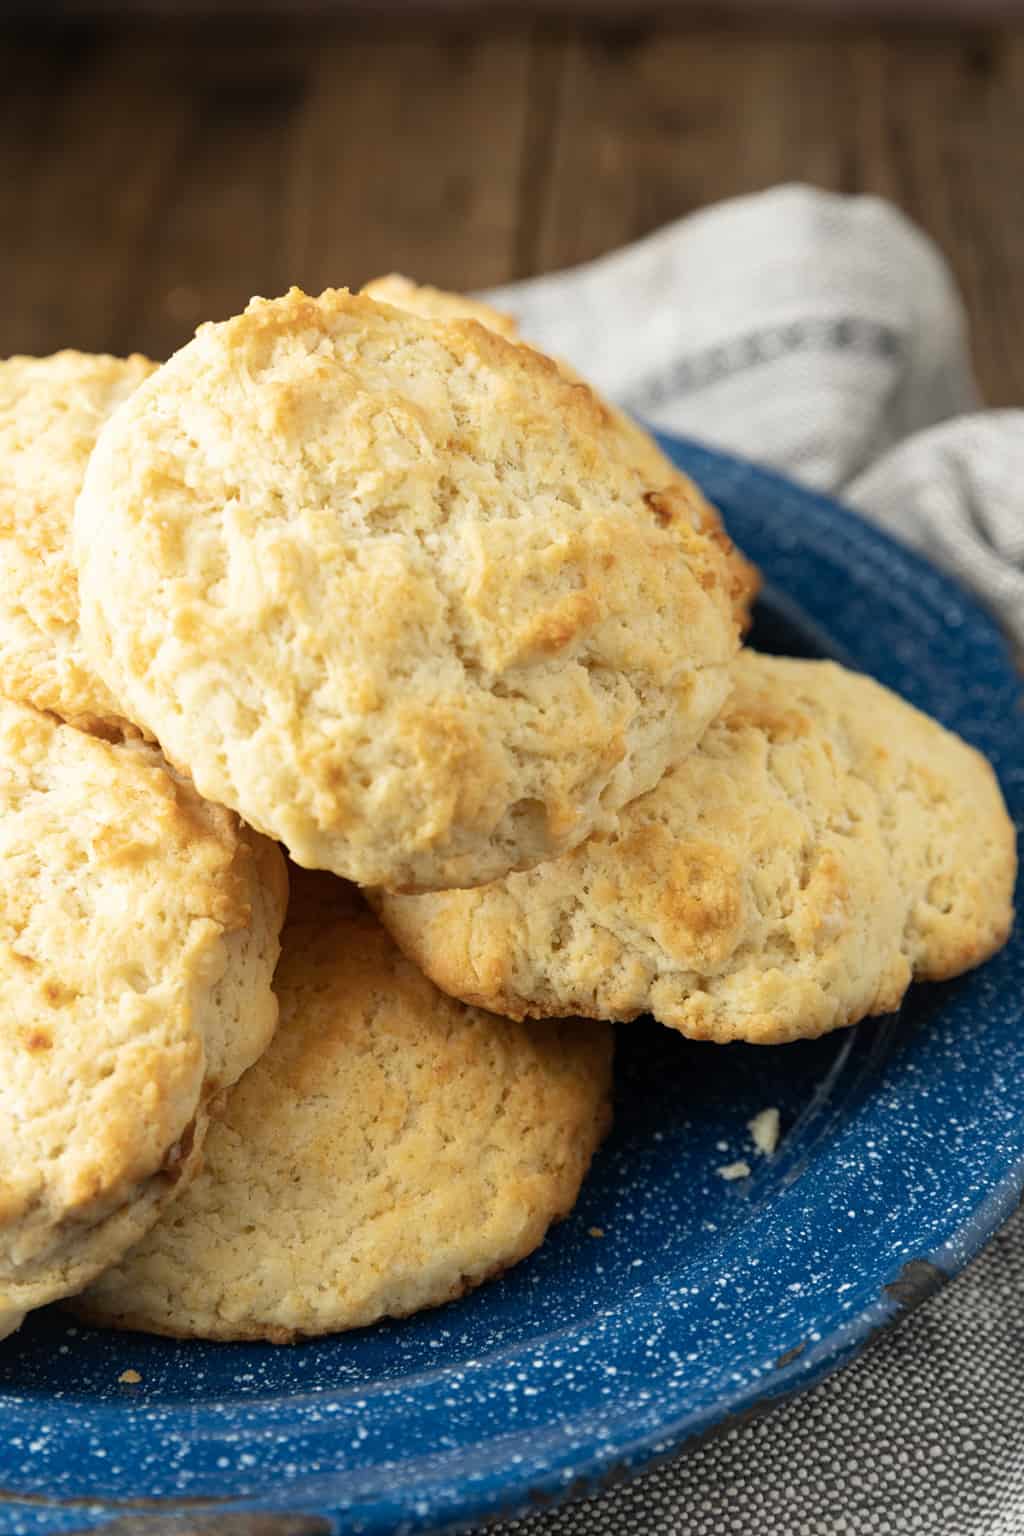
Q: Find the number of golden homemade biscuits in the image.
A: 6